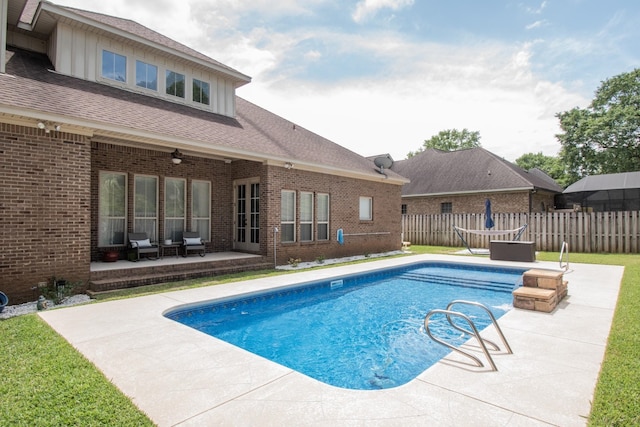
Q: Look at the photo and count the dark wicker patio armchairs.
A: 2